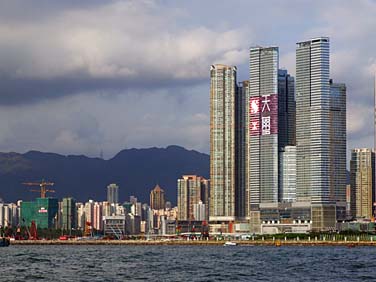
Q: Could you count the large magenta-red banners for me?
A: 1